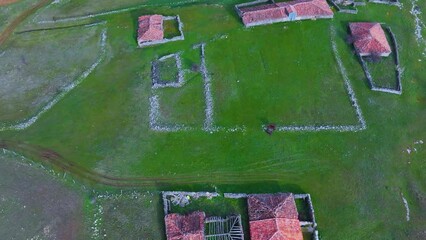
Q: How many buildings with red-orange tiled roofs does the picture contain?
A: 5